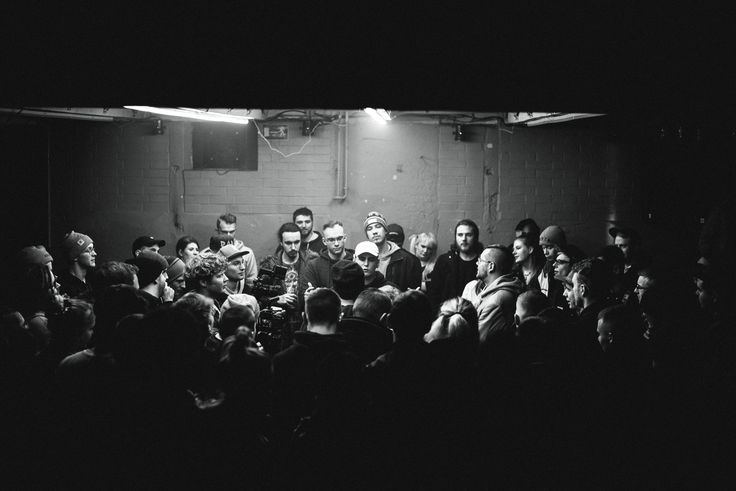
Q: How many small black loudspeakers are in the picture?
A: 3